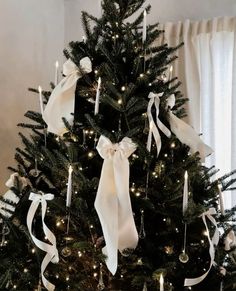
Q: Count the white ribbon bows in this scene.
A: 7